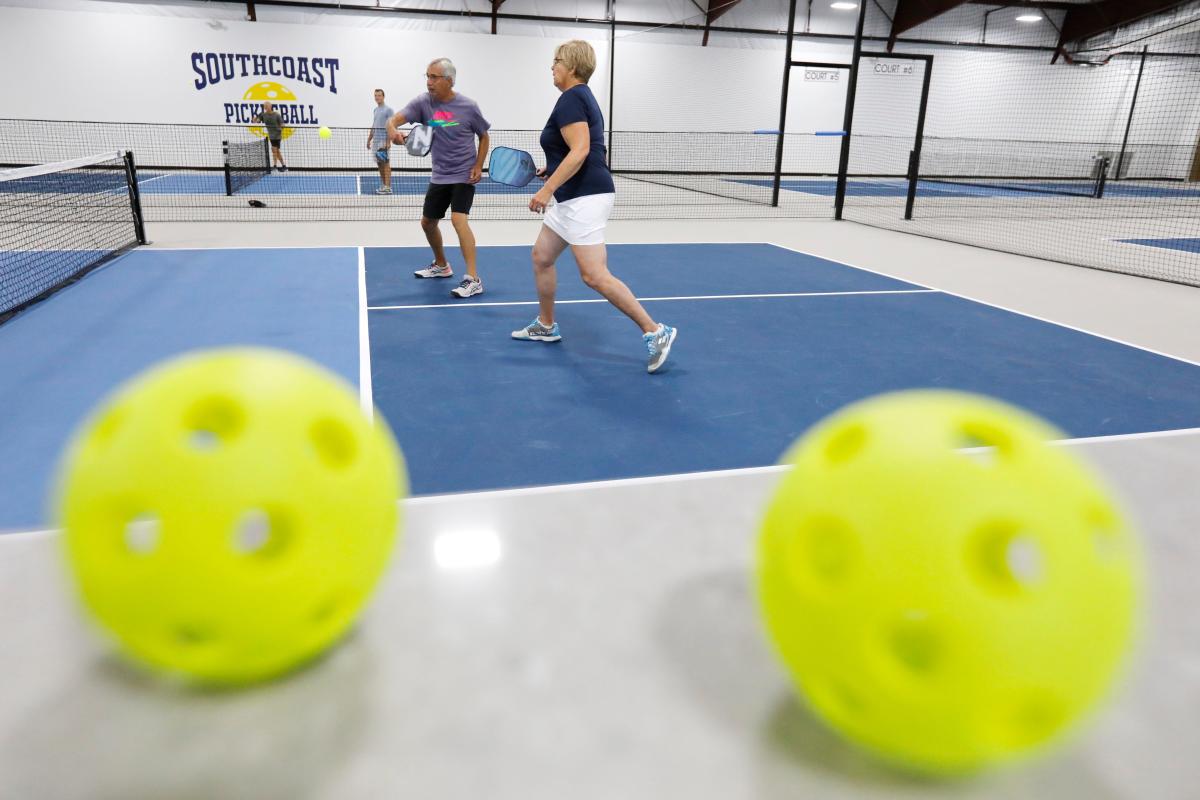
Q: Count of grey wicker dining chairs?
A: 0